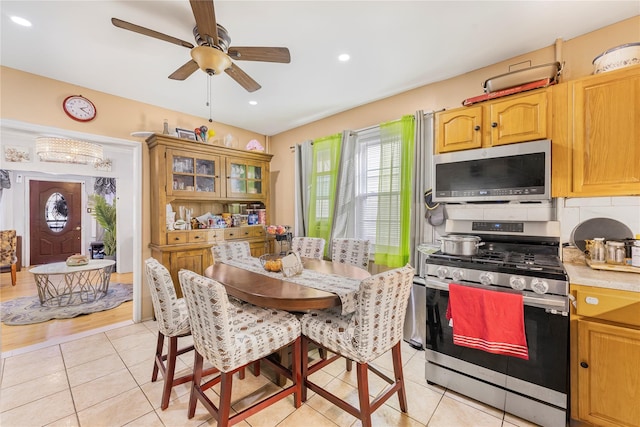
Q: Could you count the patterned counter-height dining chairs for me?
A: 6